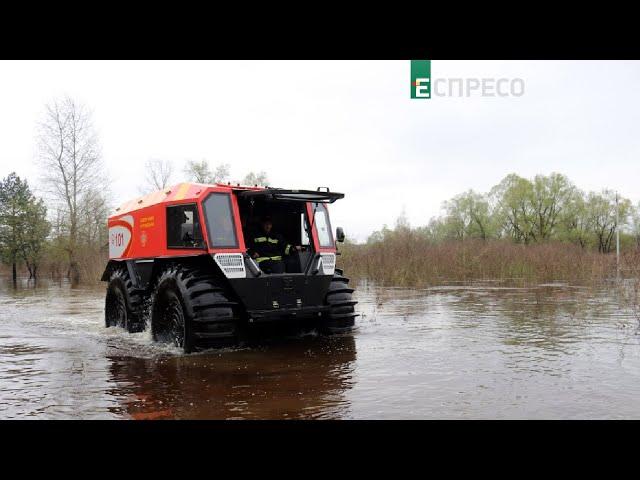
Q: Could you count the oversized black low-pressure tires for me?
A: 3